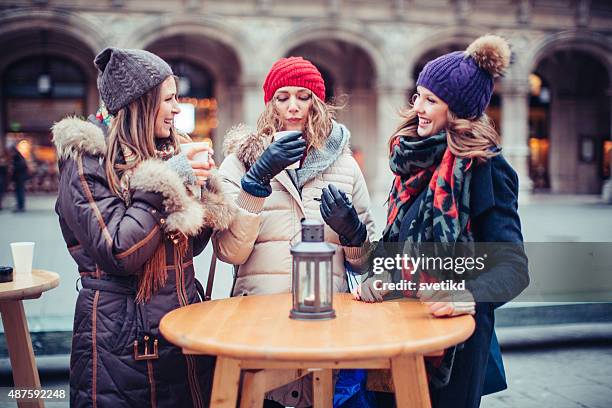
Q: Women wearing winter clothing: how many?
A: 3